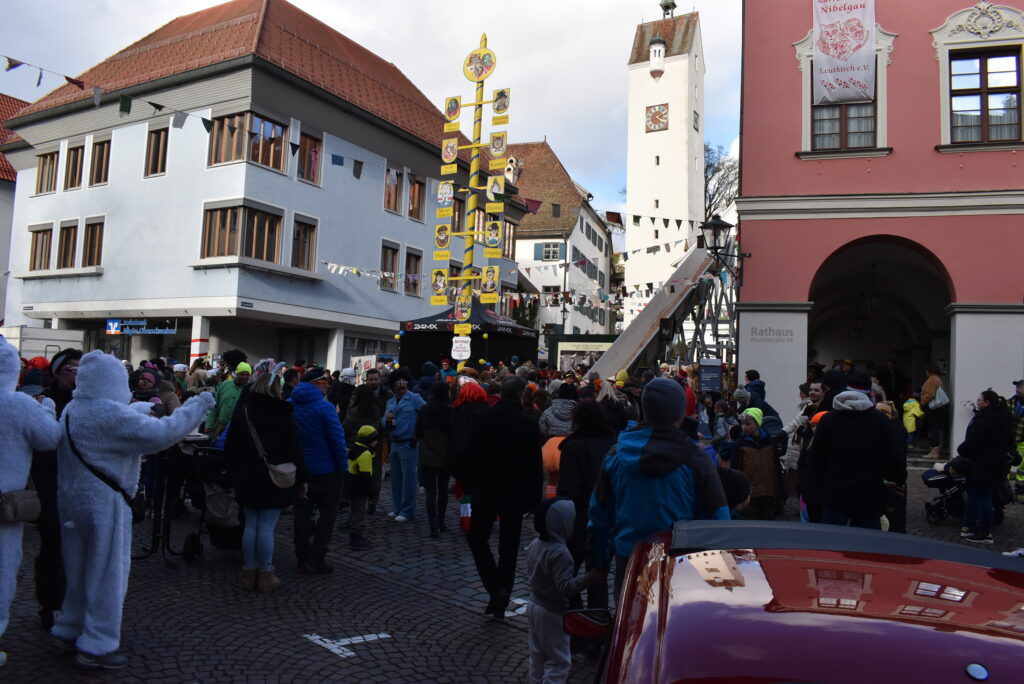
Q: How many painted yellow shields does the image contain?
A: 11